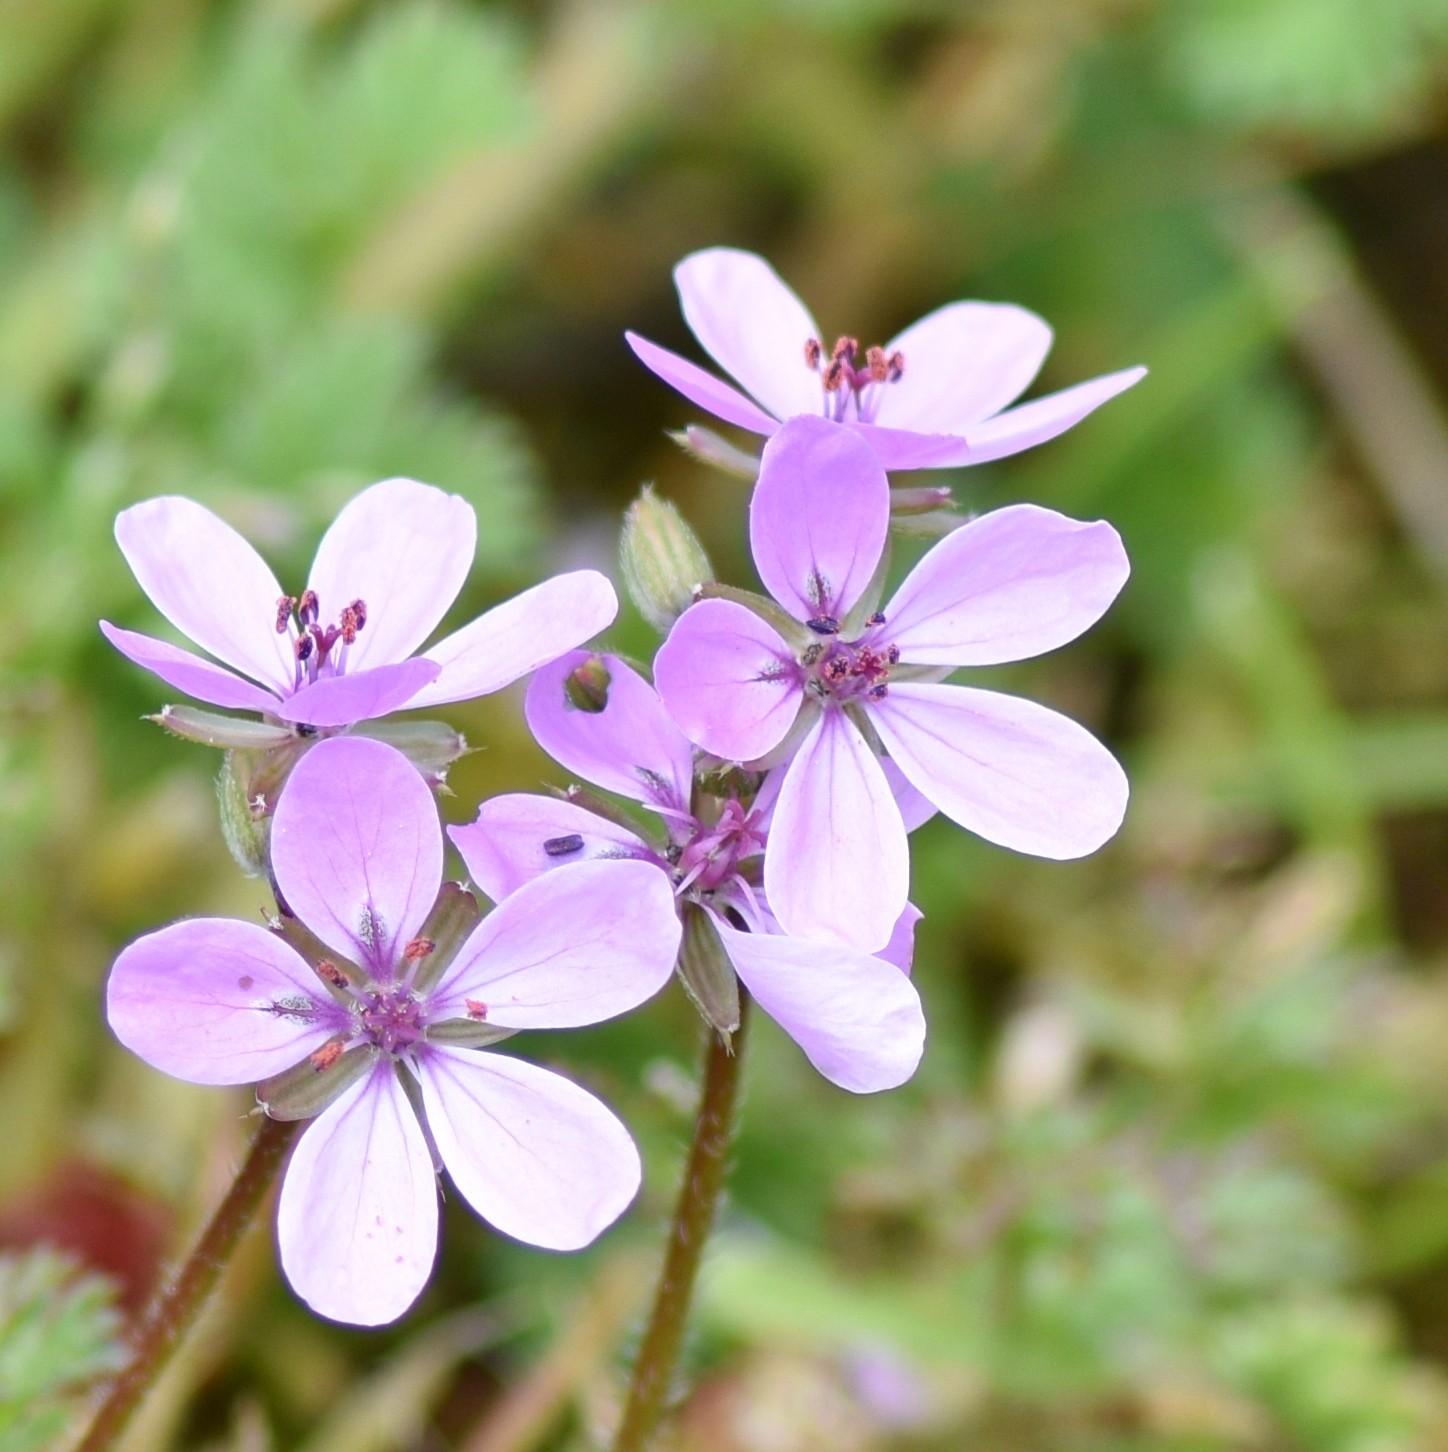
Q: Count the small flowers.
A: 5